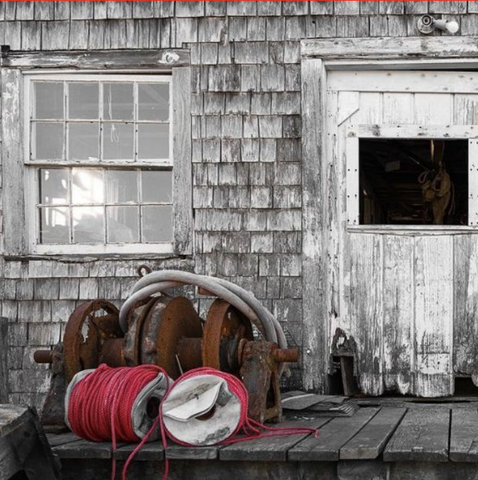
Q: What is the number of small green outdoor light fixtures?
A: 0